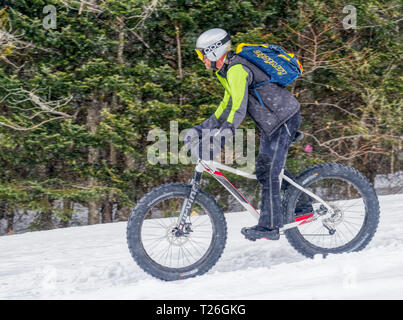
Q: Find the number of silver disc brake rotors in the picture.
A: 2